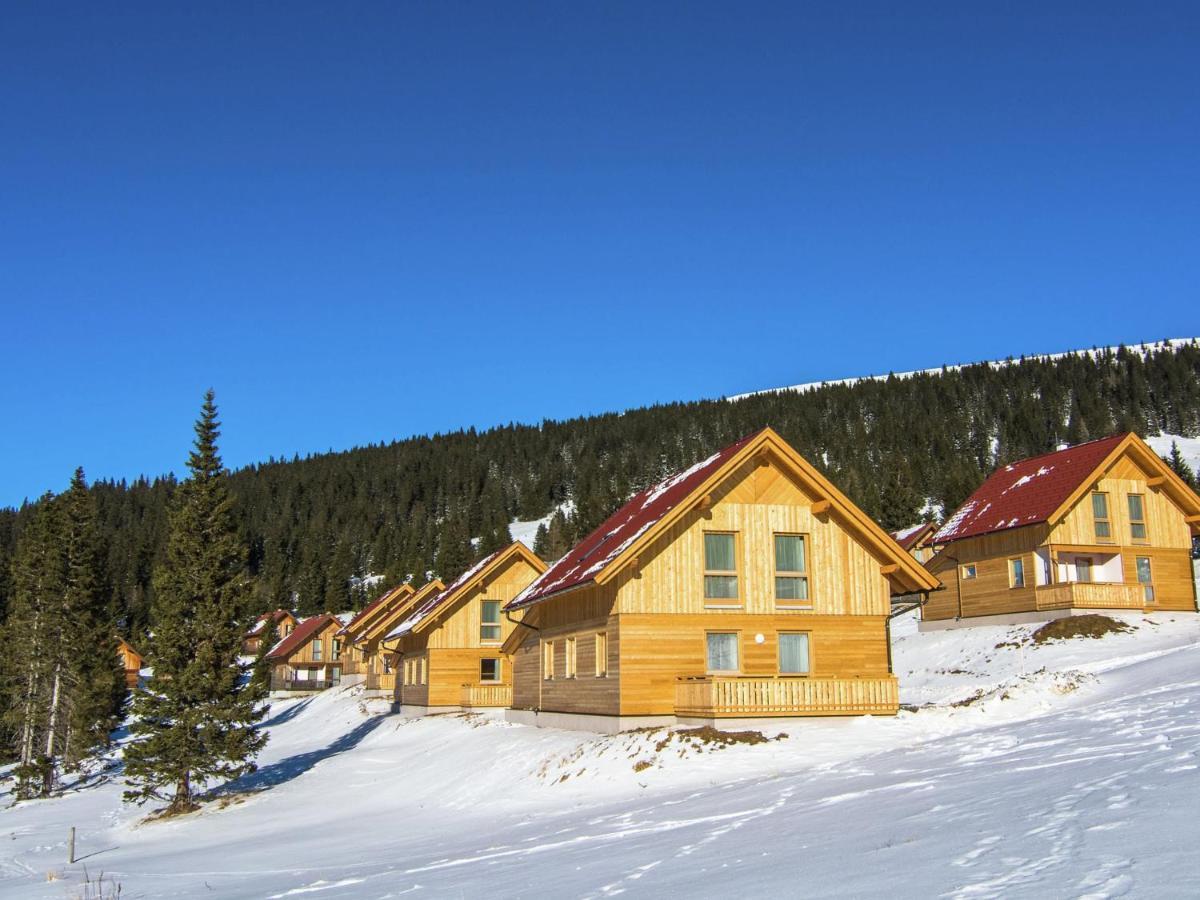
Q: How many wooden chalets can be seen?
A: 9